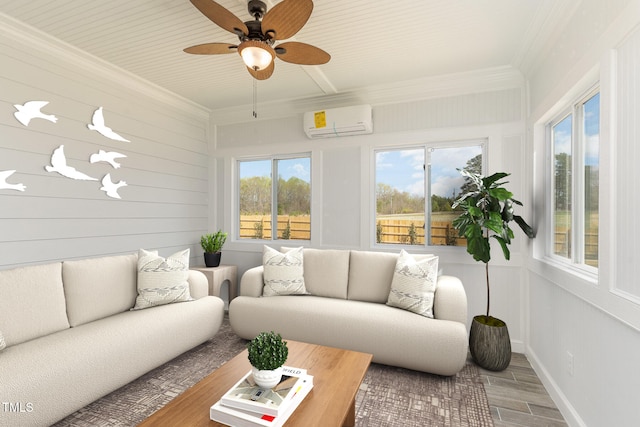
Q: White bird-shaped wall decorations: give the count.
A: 6